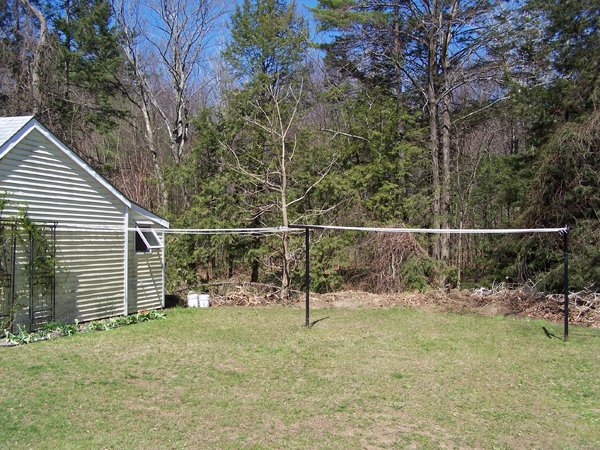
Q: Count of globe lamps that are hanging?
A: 0